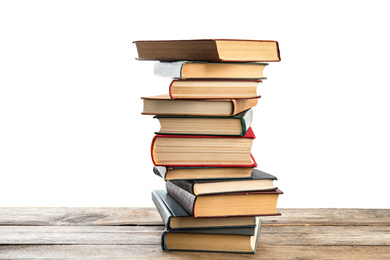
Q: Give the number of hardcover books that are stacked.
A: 11